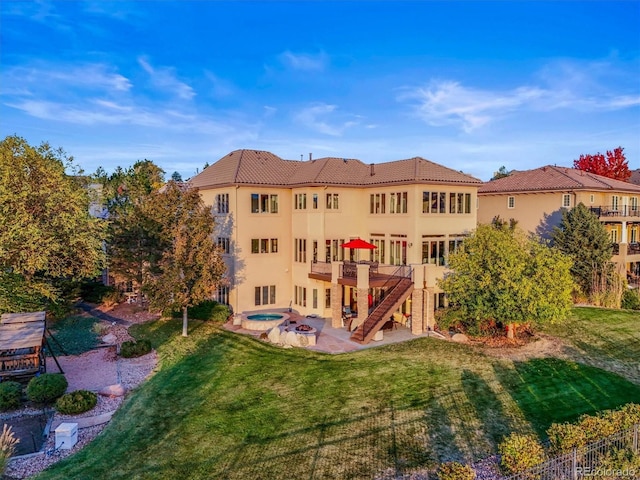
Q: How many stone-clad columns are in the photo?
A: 4